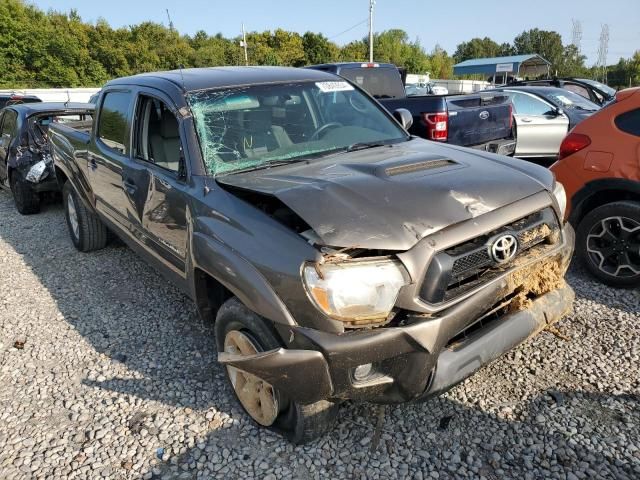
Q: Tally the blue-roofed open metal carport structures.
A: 1